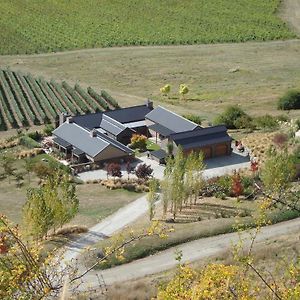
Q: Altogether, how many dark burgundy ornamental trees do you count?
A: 3